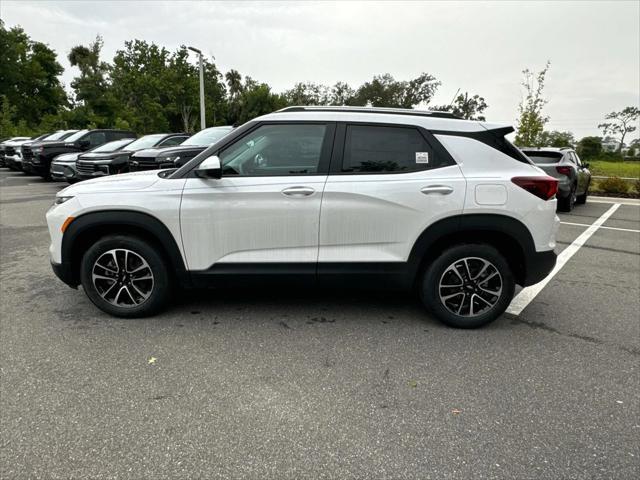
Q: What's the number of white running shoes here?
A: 0